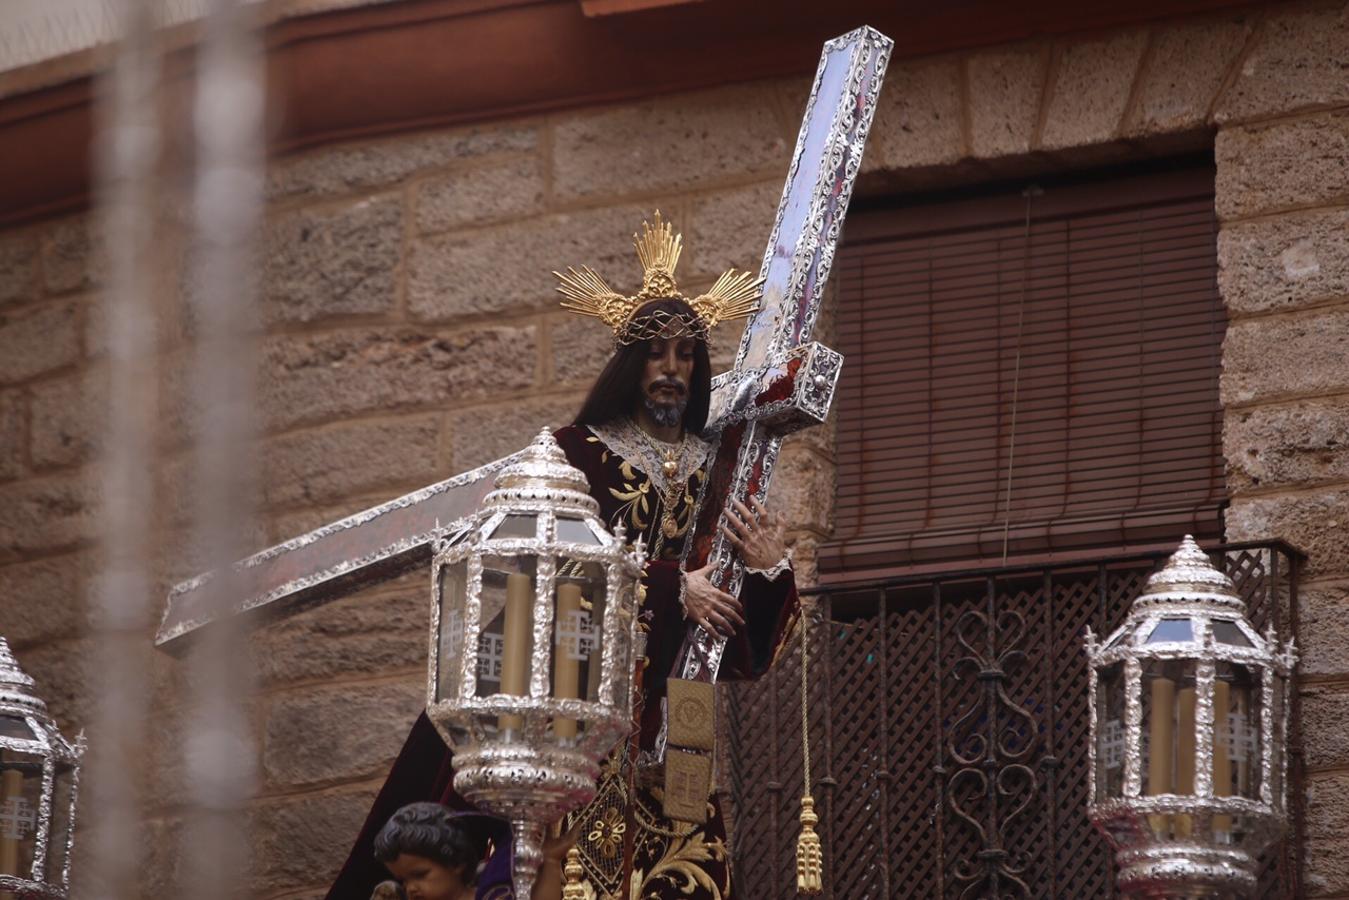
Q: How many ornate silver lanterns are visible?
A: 3